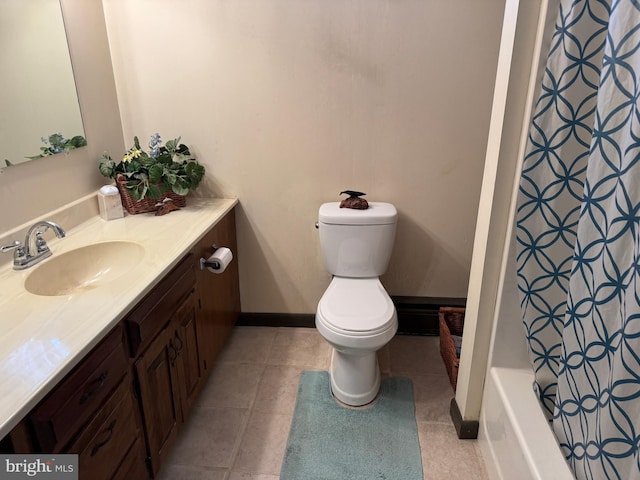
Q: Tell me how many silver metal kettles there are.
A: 0